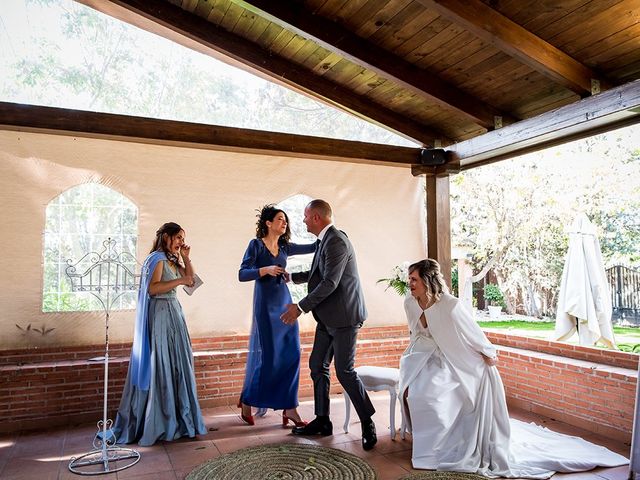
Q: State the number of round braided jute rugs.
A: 2